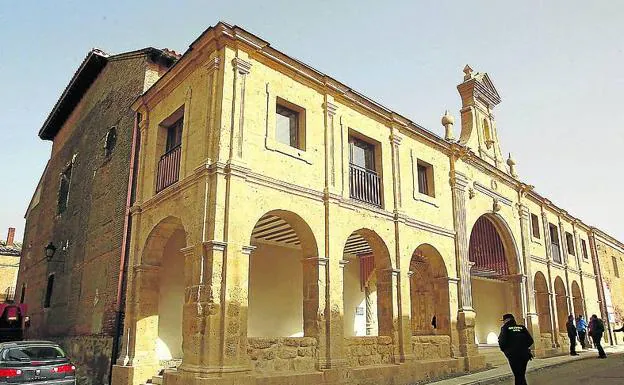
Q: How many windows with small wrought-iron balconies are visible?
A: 3